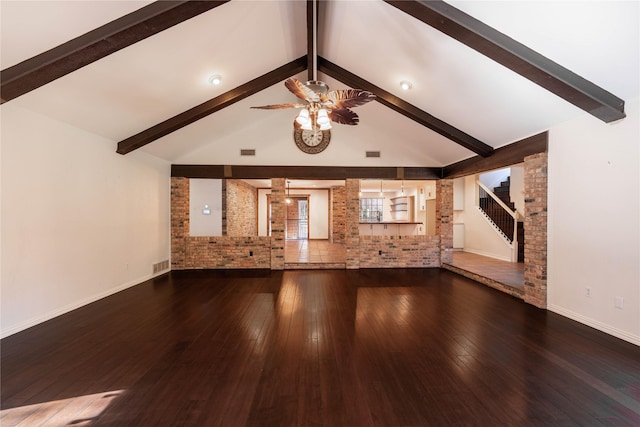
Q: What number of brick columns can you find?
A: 5